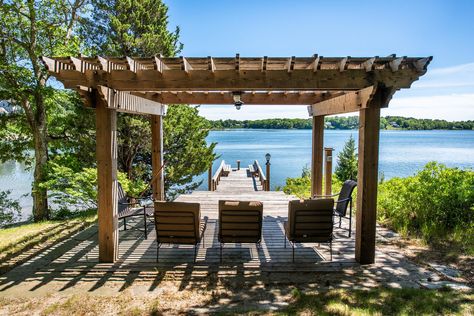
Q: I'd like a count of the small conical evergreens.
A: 1